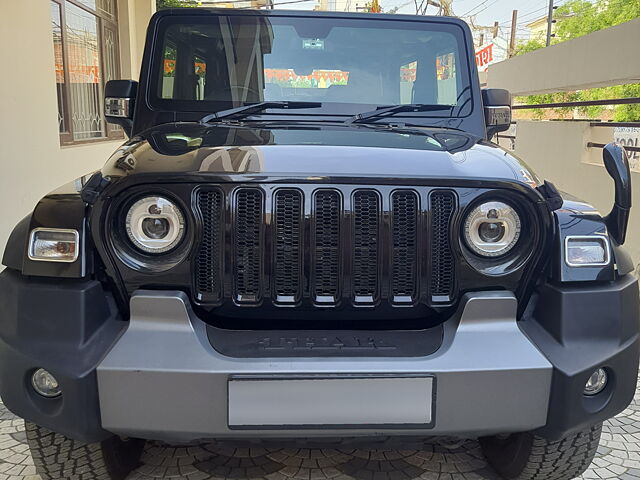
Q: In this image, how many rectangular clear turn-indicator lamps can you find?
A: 2